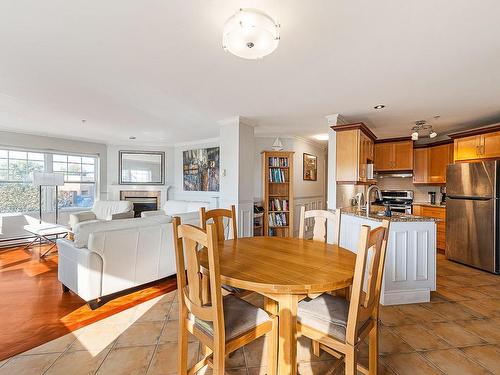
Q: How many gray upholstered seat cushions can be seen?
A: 2